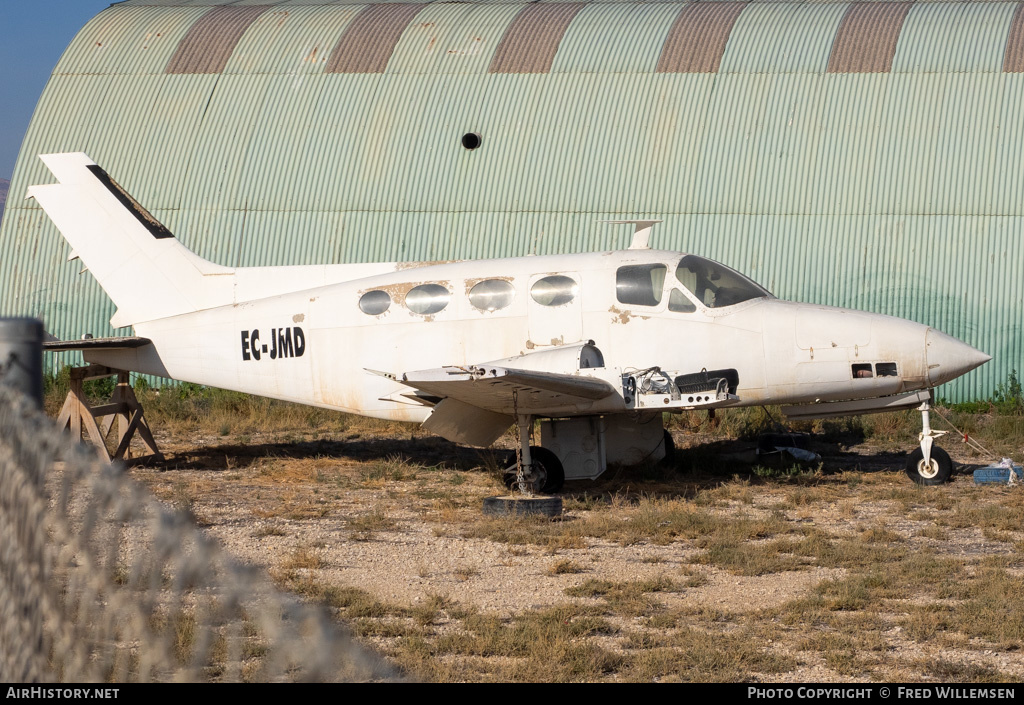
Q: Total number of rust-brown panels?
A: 6